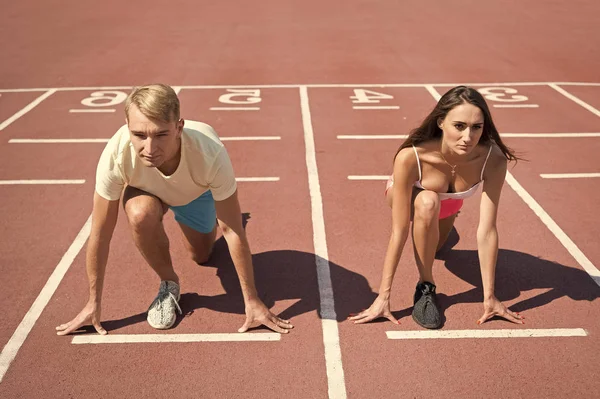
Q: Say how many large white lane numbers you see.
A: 4